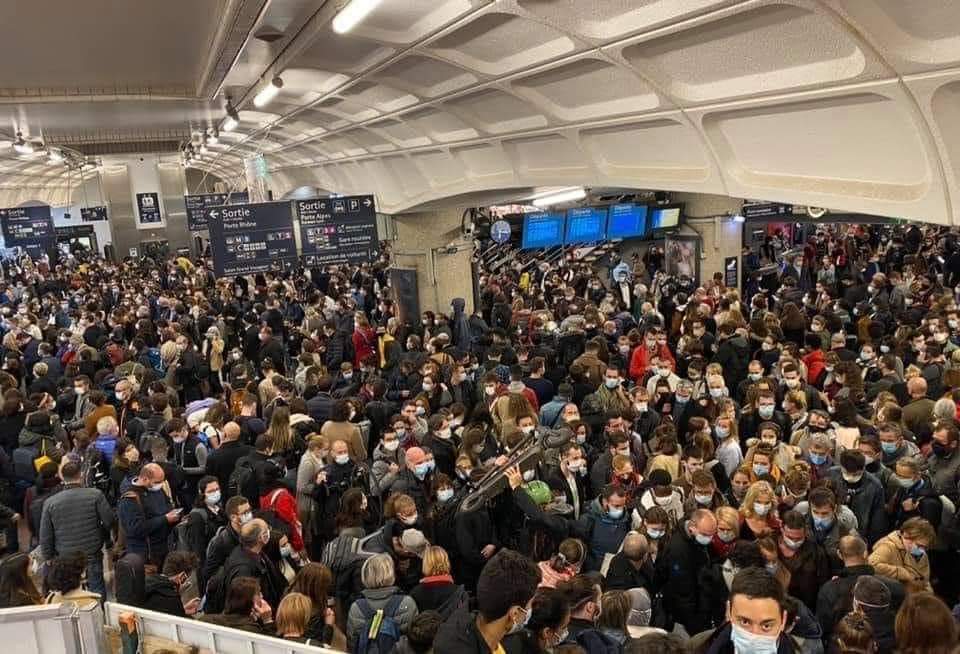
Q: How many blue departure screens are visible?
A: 3